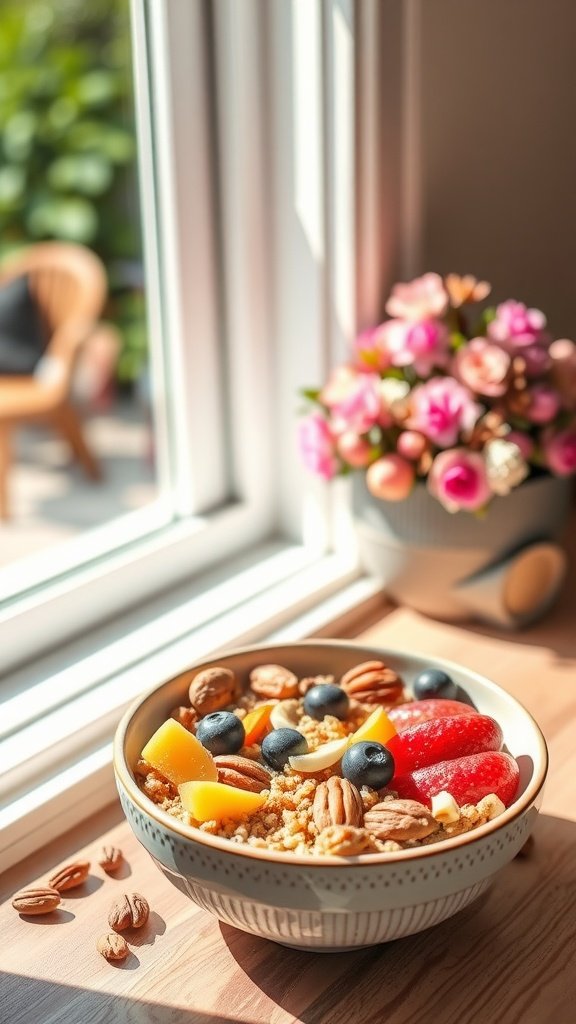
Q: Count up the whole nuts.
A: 11